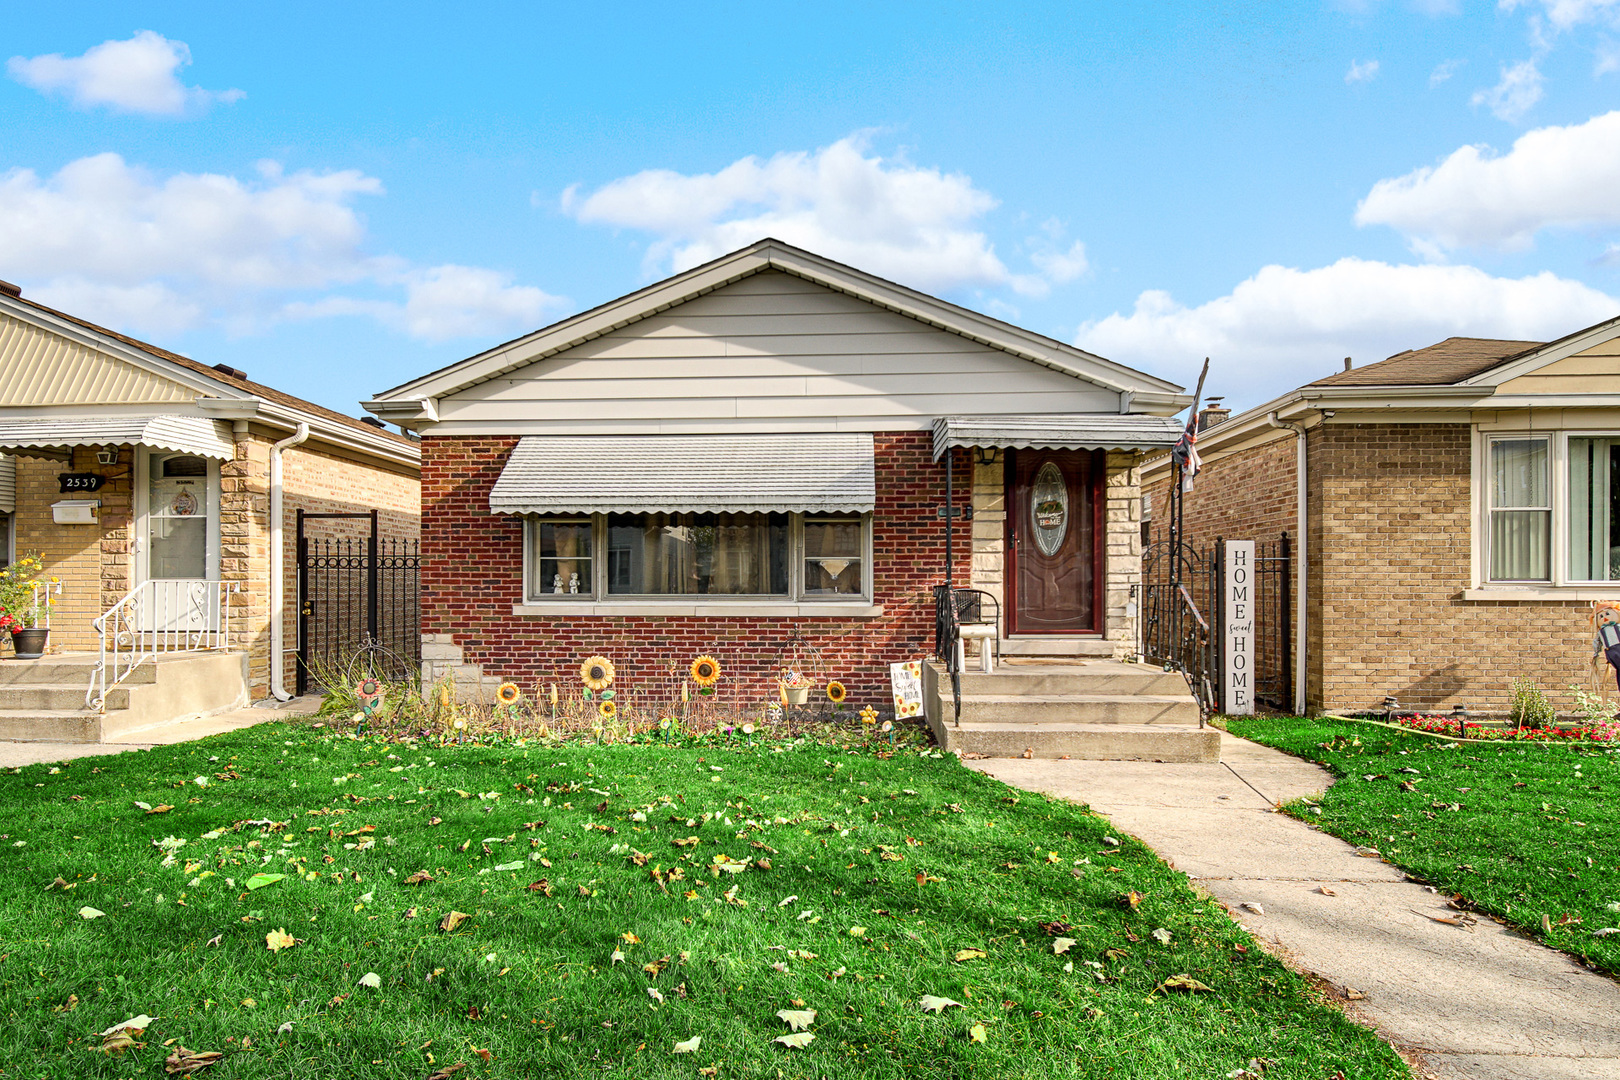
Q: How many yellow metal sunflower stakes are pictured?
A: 5